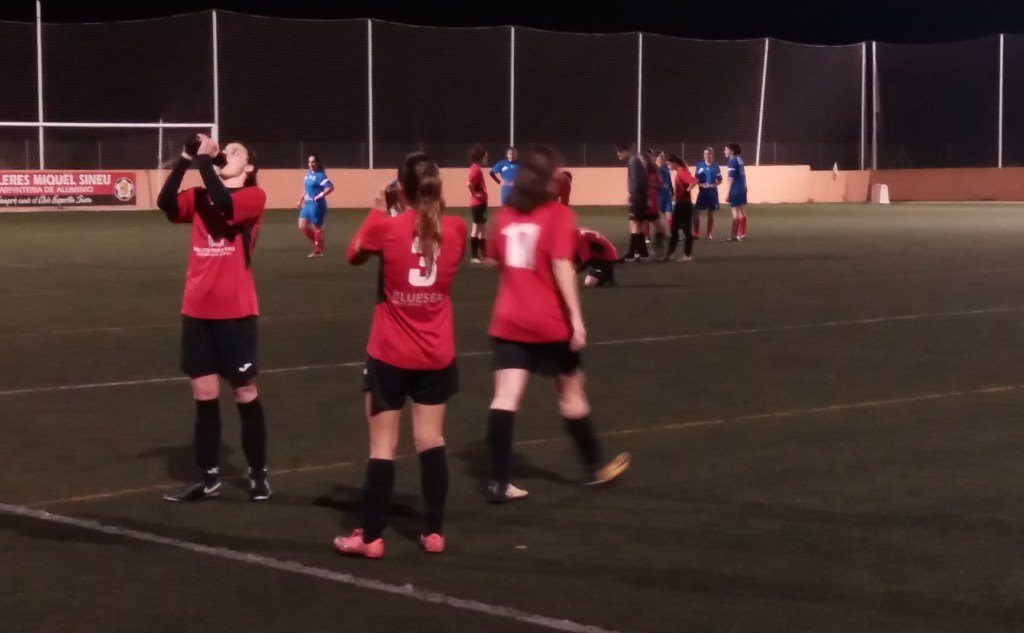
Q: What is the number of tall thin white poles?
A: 9